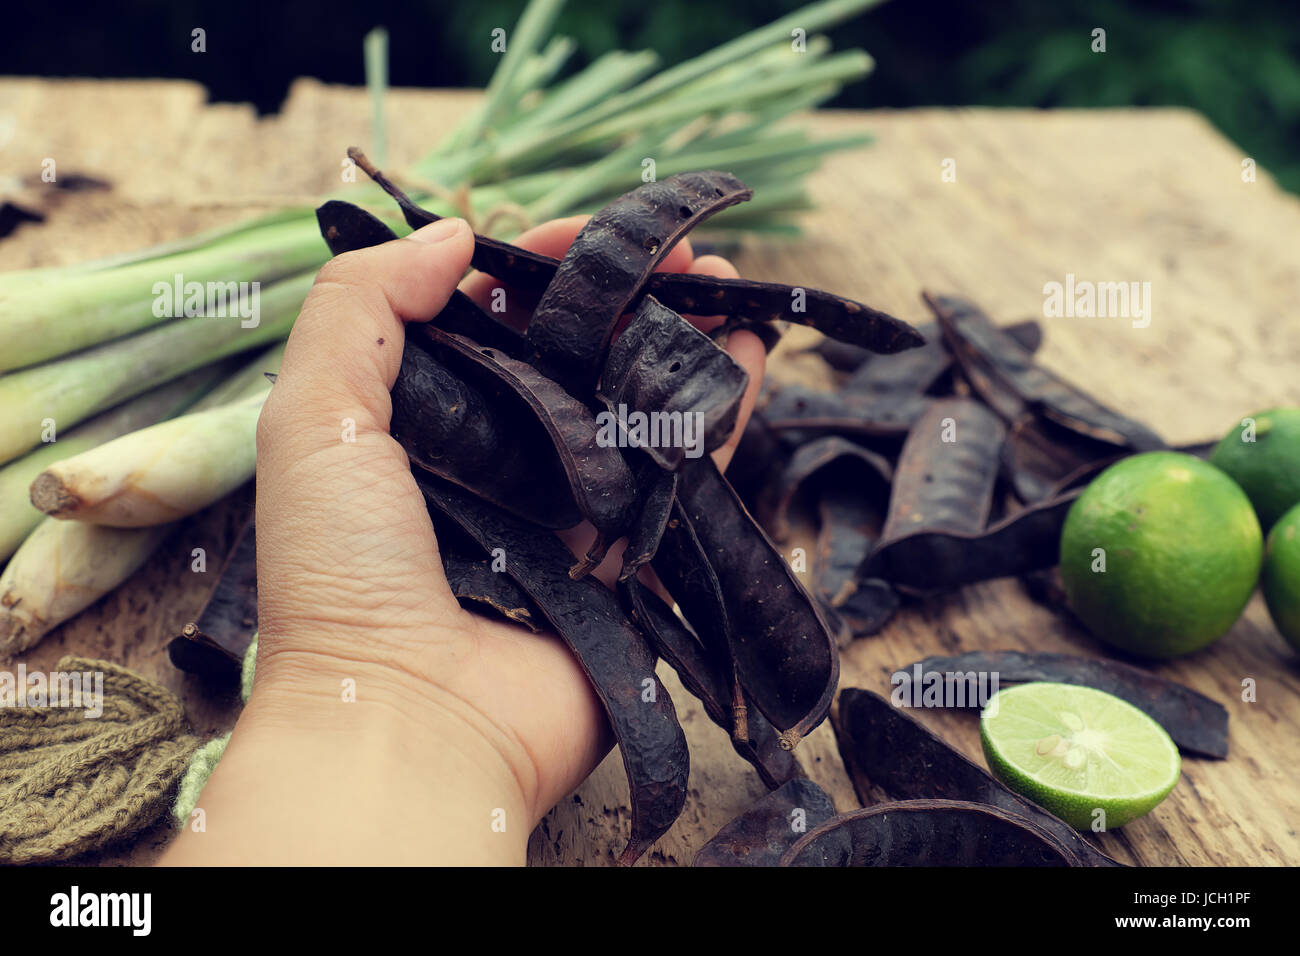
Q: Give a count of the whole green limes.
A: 3